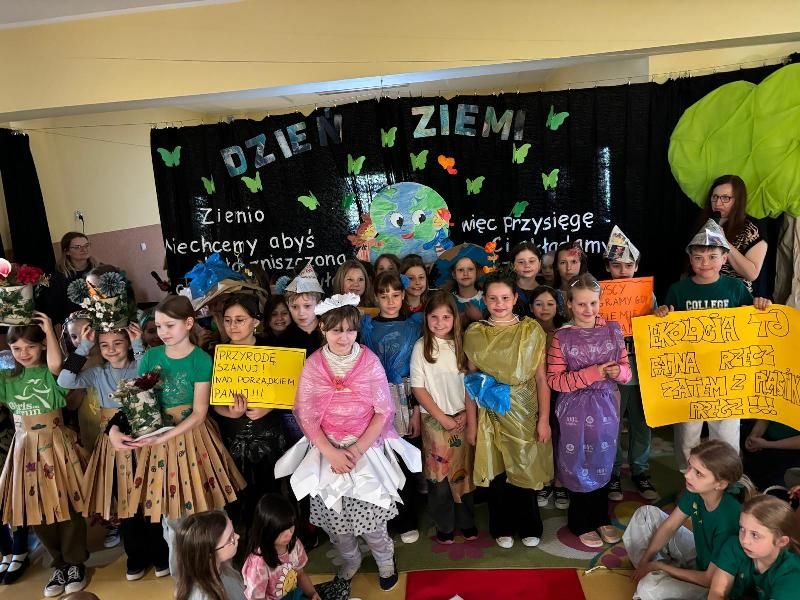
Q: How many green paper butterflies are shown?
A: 13